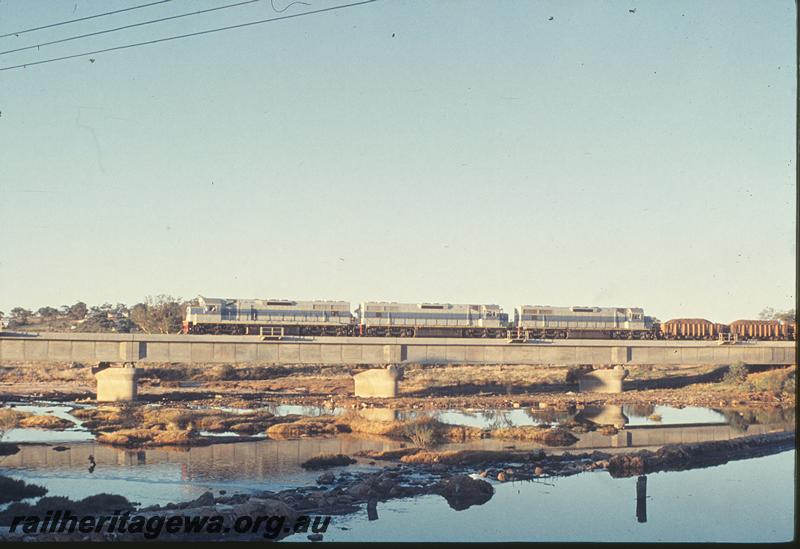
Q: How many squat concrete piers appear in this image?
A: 3